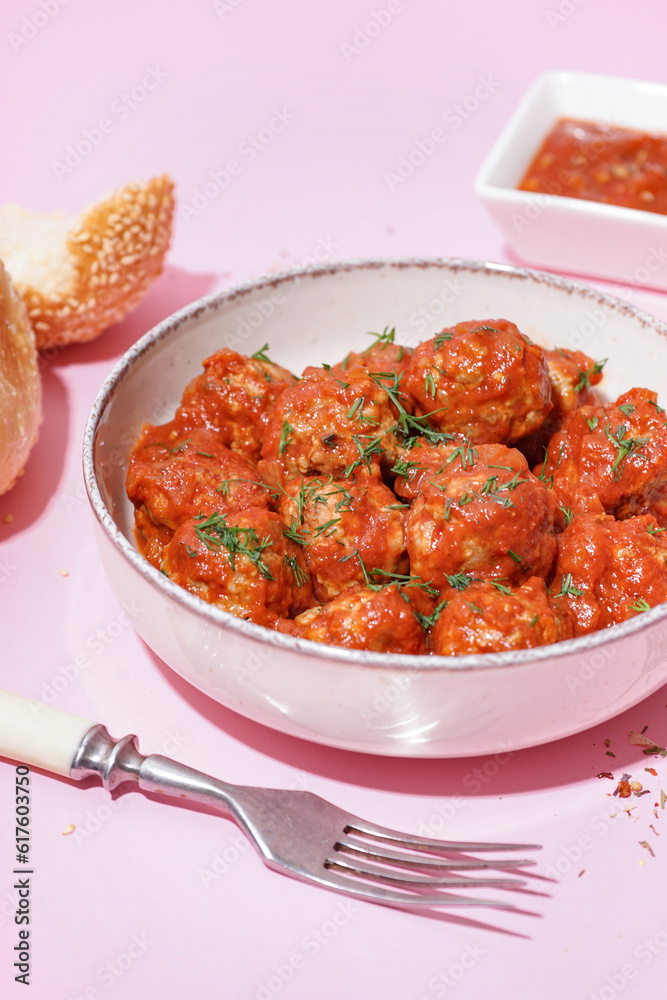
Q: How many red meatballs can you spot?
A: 14